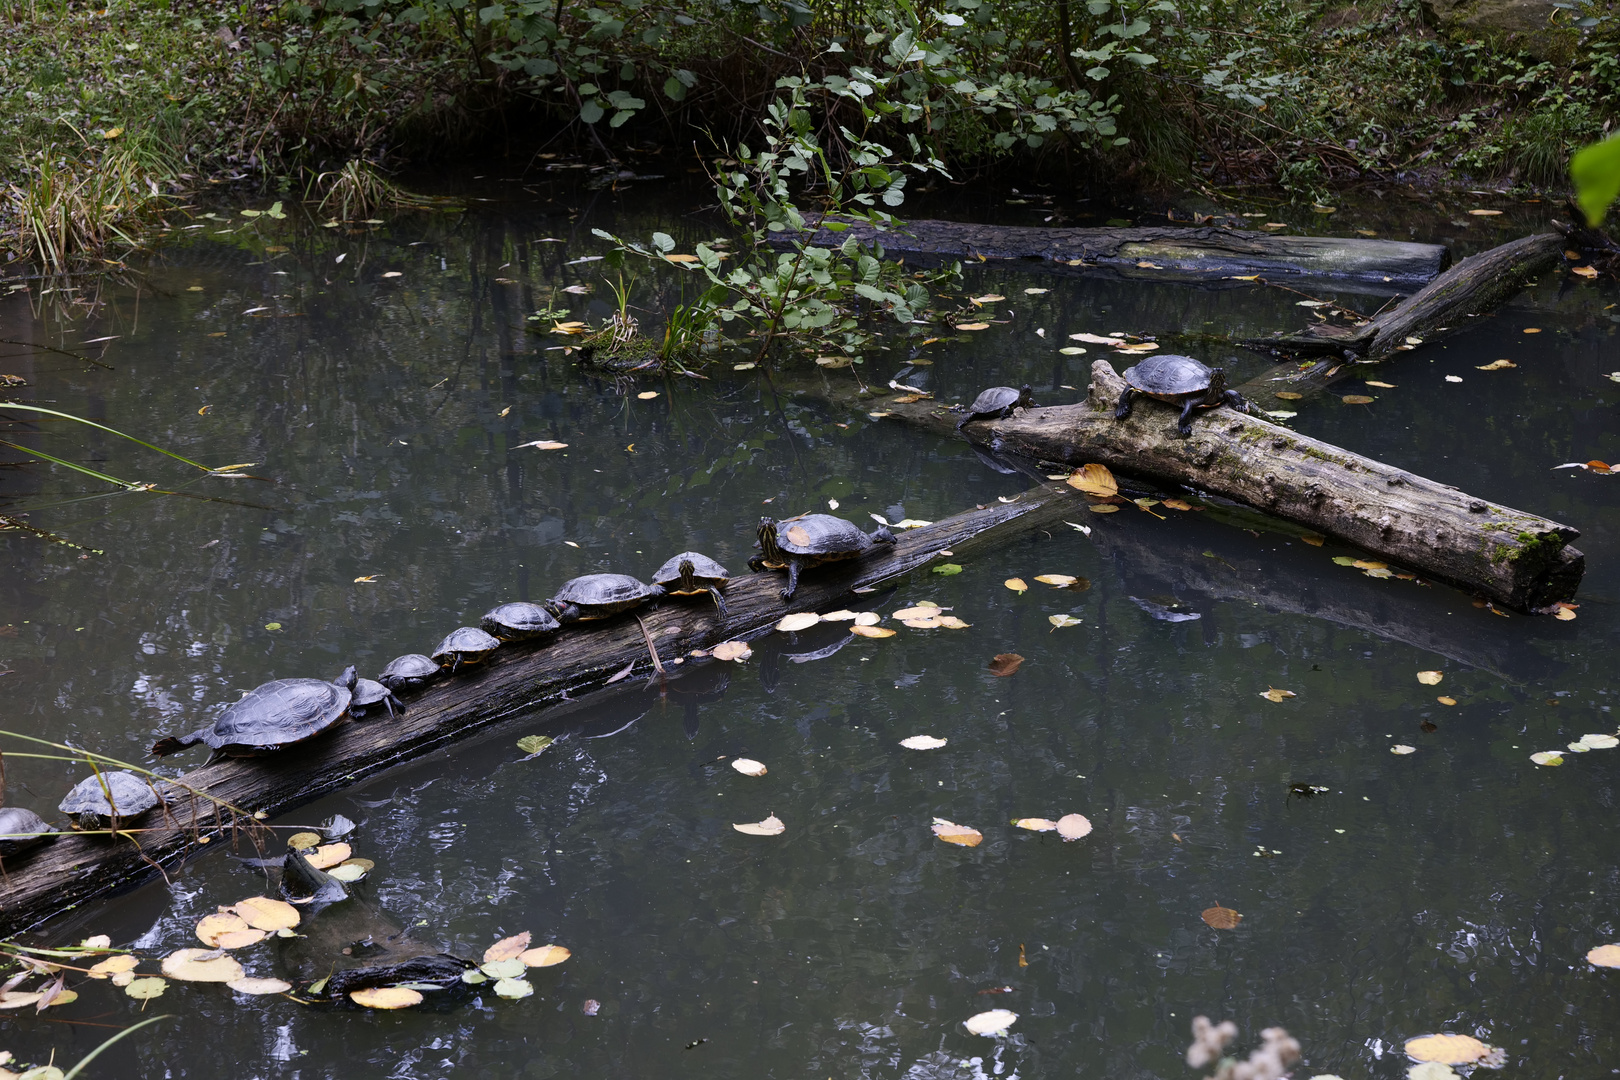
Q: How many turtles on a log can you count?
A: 12